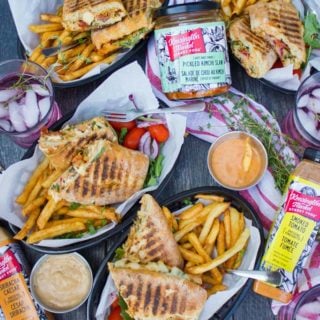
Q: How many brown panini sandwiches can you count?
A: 8